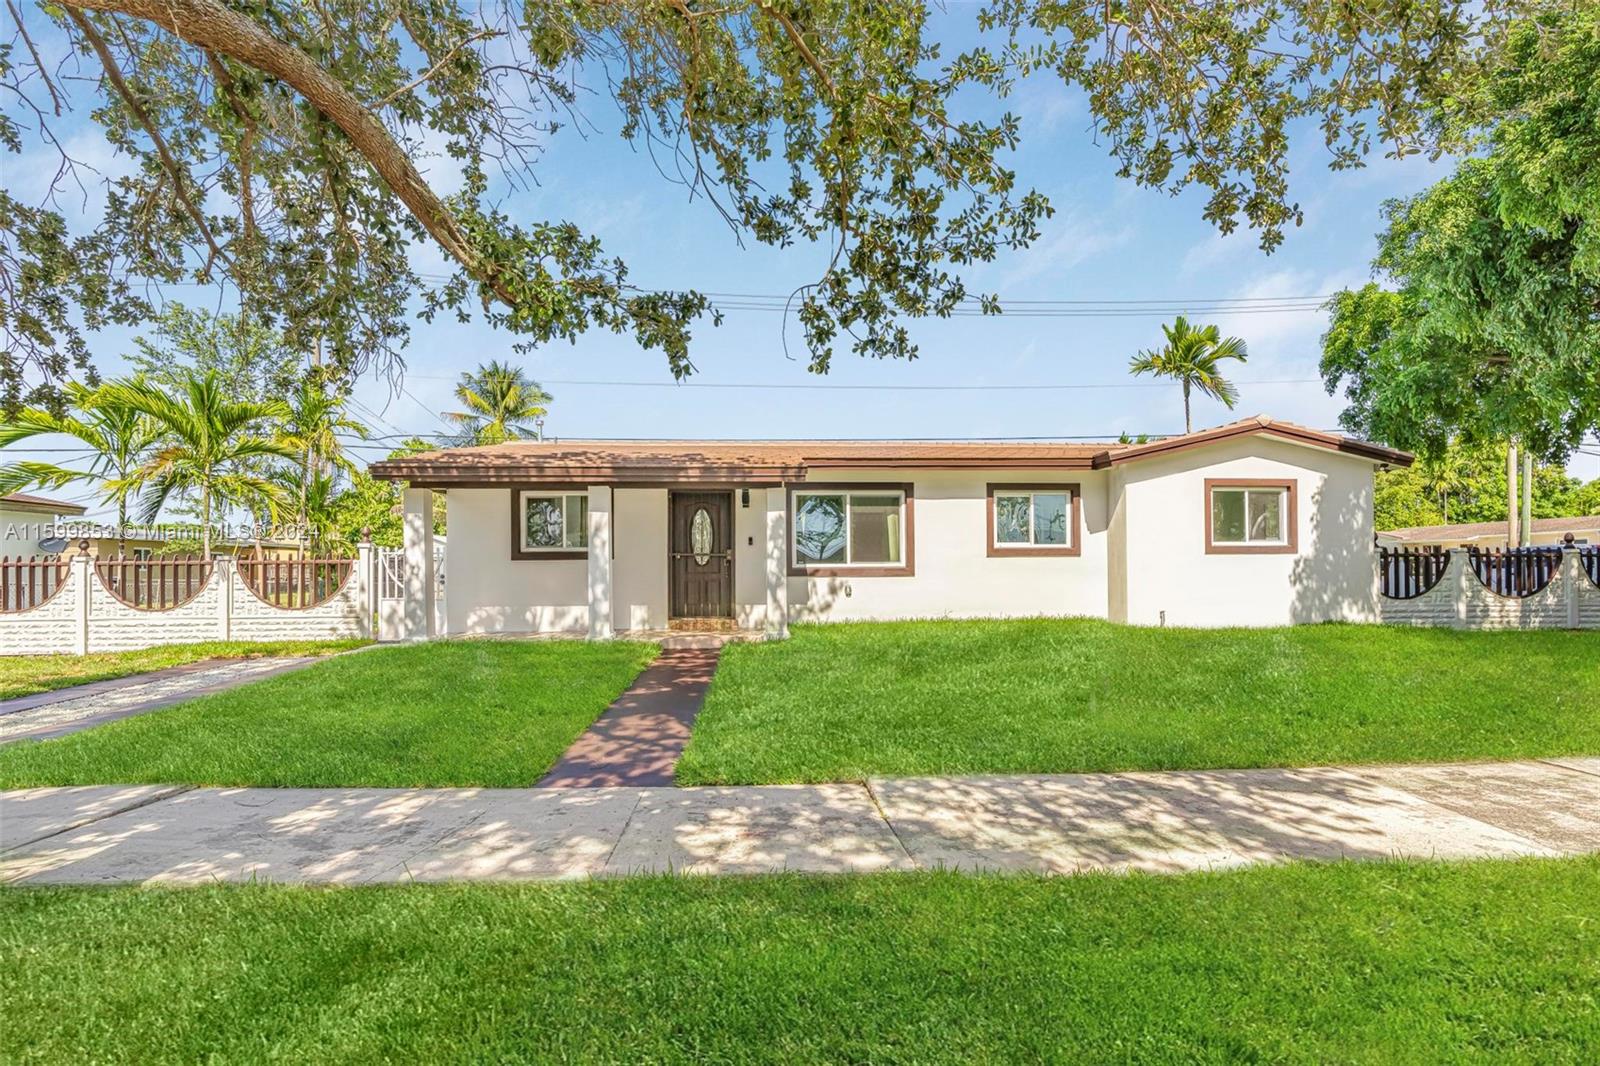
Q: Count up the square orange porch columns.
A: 0